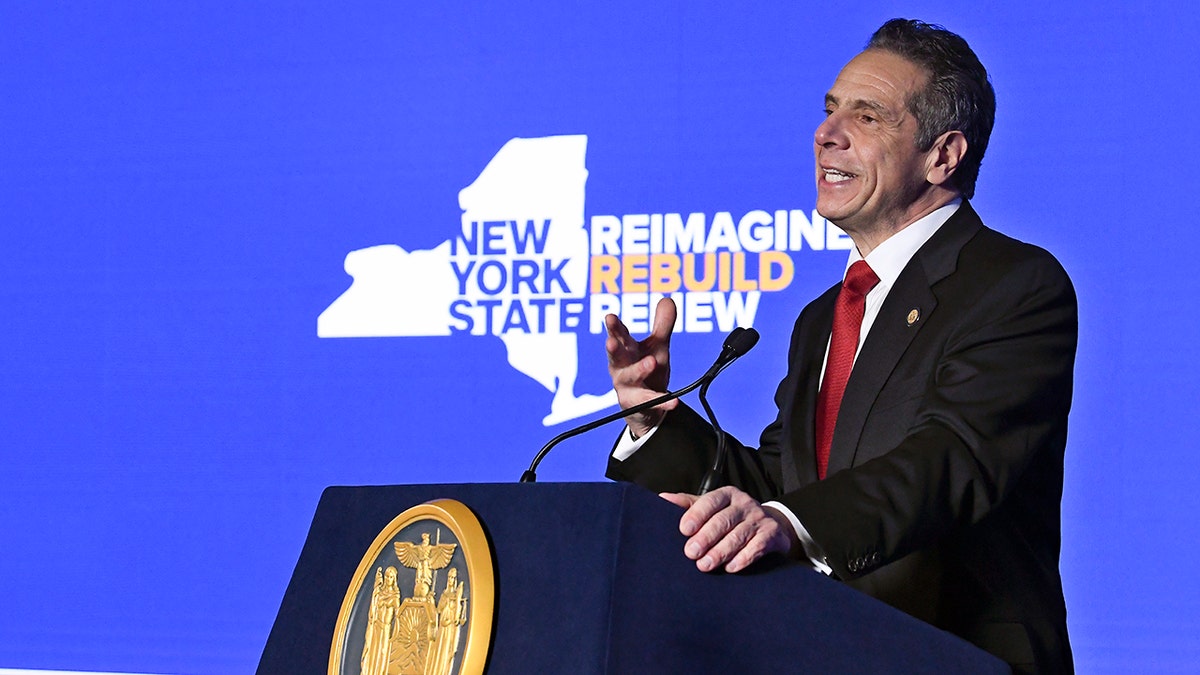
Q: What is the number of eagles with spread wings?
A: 1